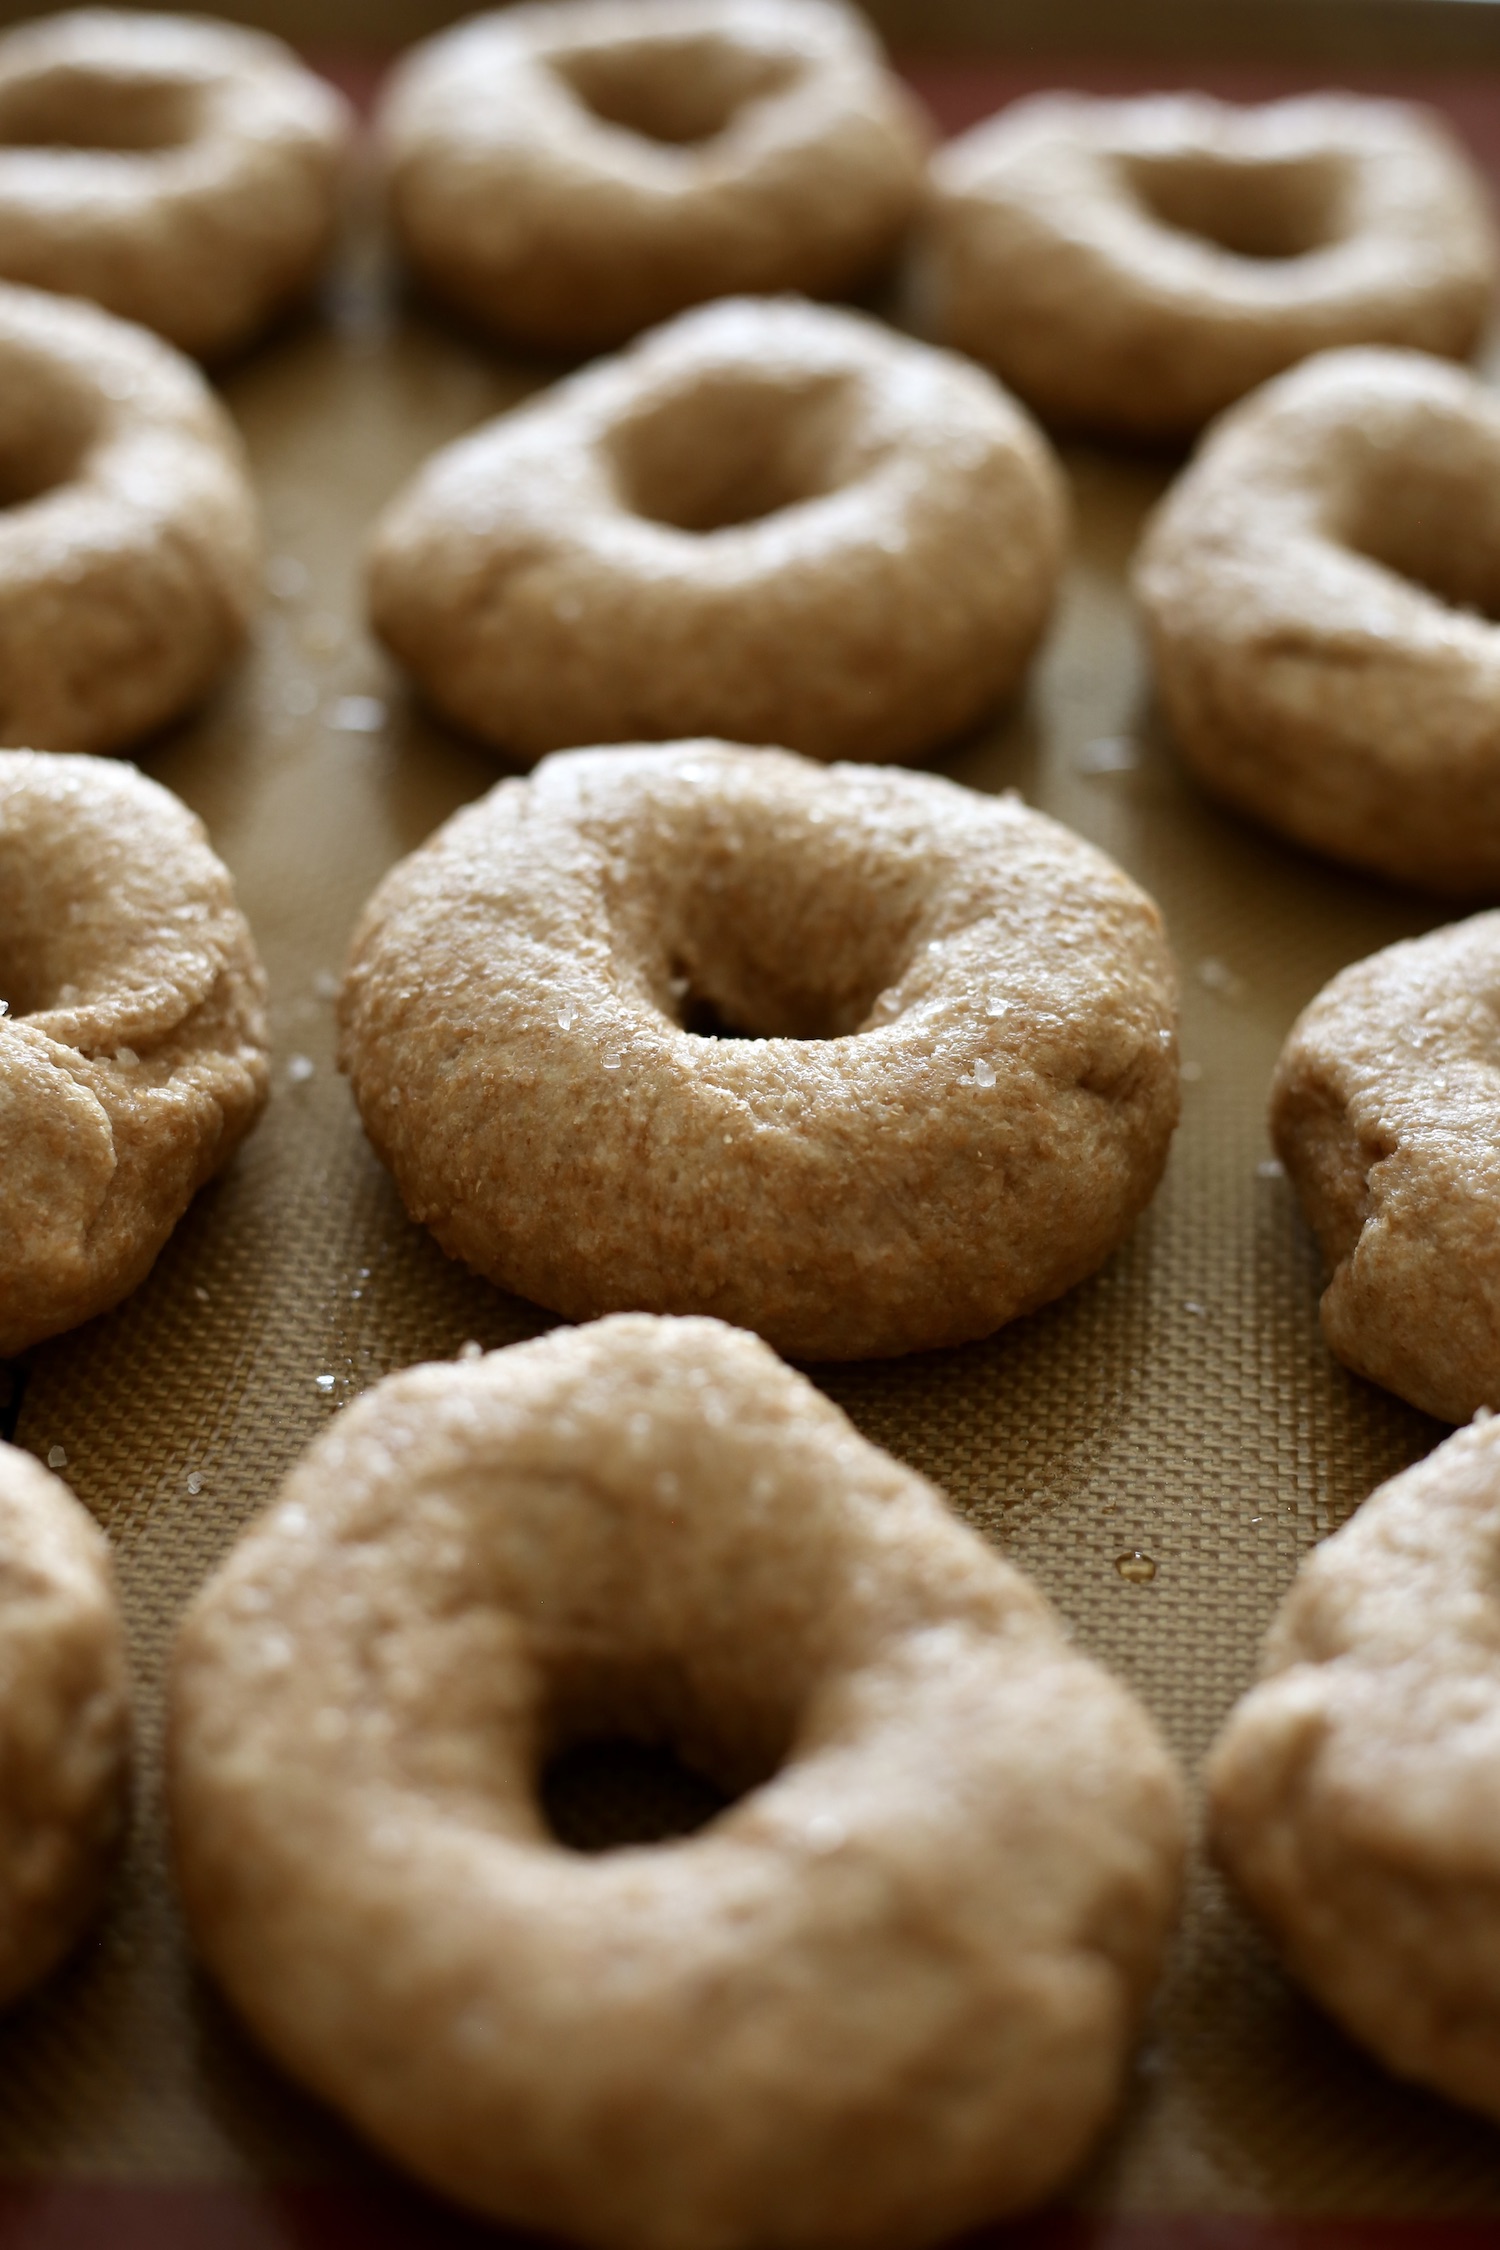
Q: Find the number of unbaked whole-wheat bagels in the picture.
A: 12